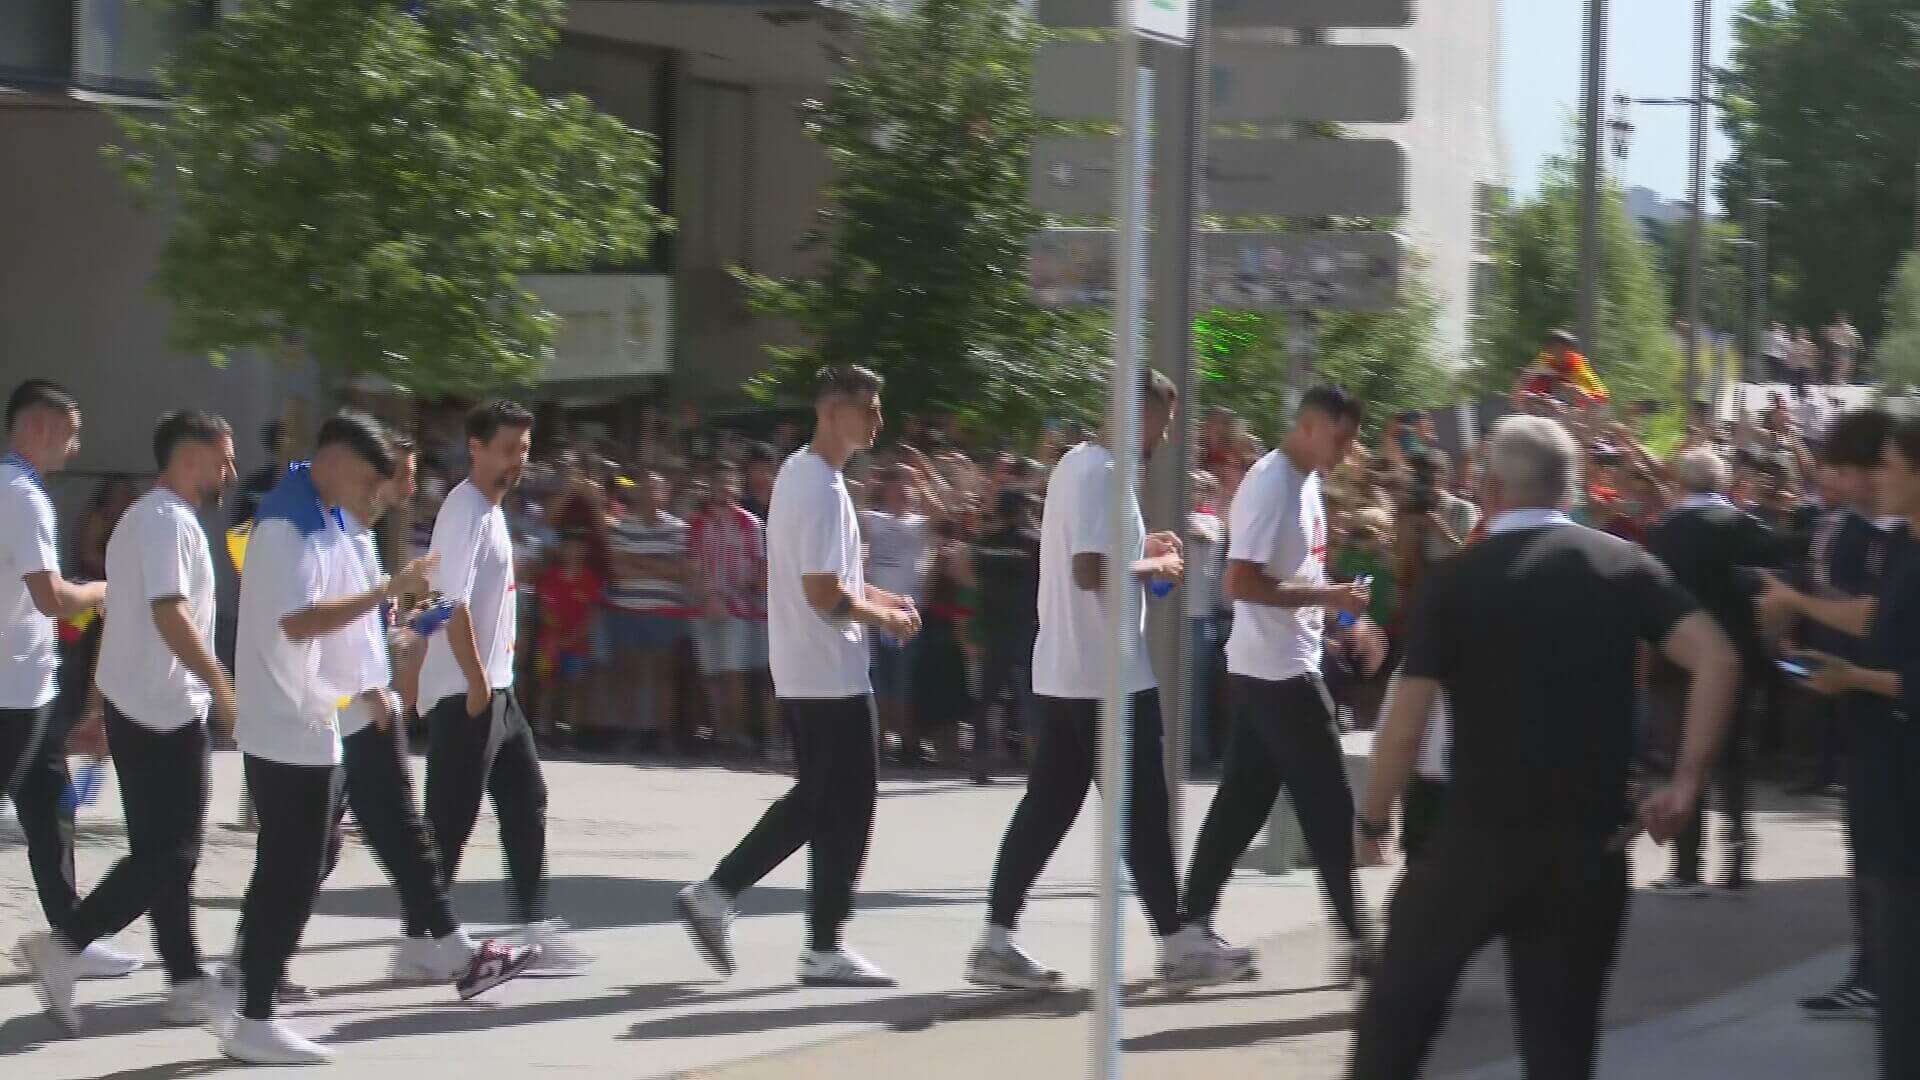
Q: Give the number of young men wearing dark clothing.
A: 2